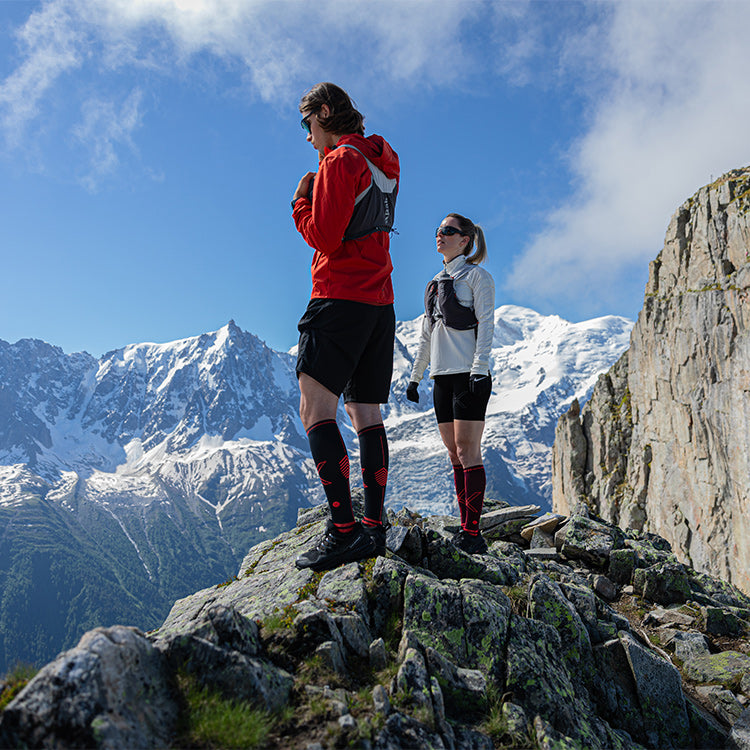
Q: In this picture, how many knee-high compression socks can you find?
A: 4